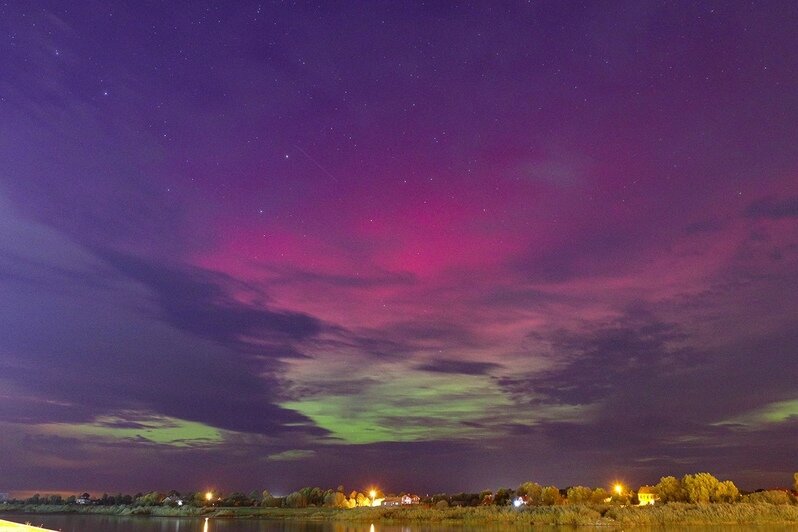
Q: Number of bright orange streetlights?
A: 3